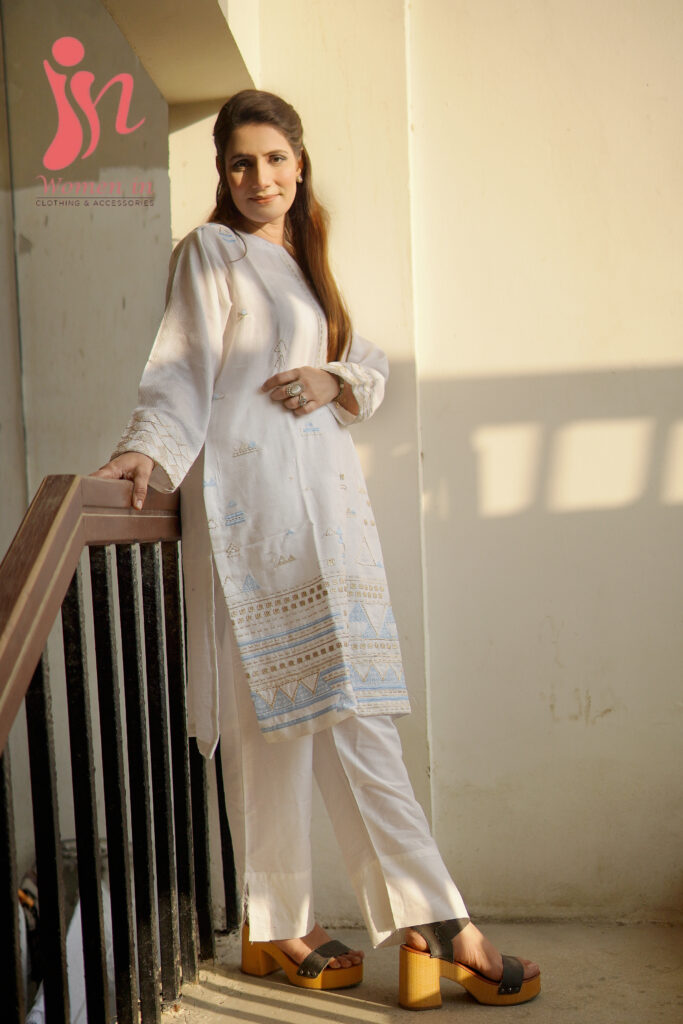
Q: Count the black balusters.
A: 9